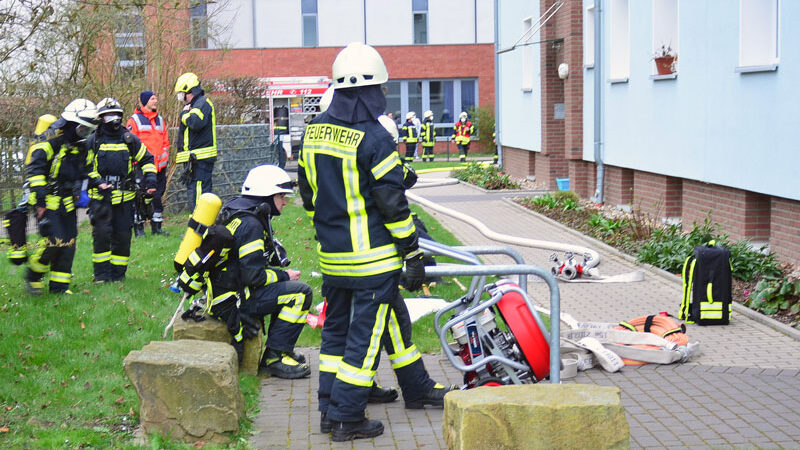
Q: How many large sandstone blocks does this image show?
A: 3